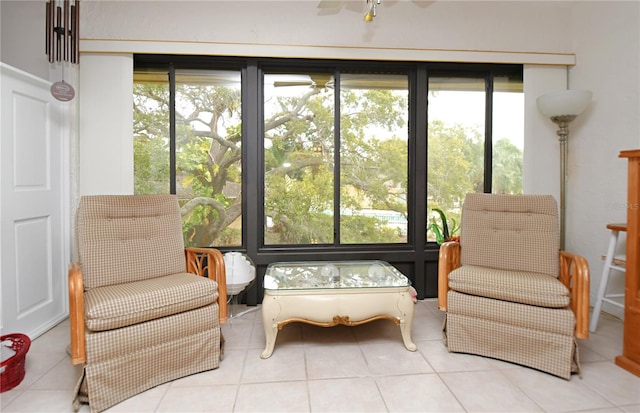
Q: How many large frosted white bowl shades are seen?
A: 1